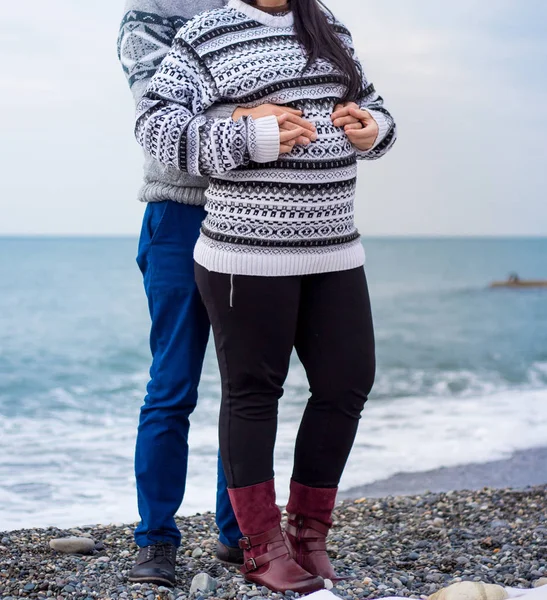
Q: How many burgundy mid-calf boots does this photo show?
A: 2